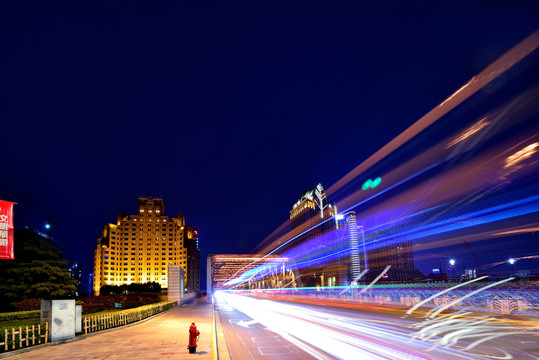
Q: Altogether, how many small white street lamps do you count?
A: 2